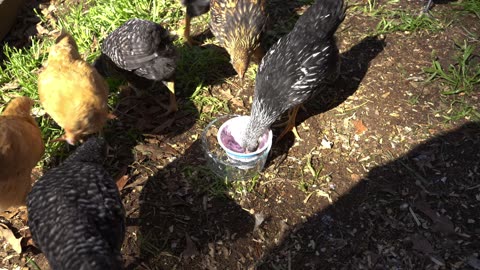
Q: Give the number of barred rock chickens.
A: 2